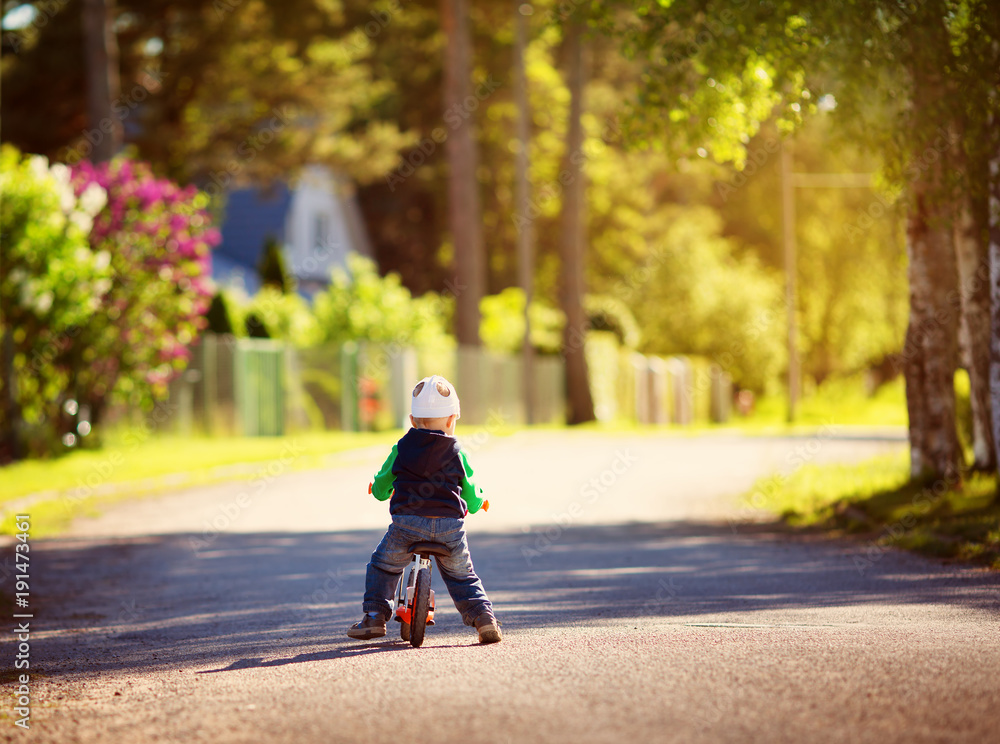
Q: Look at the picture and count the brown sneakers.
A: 2